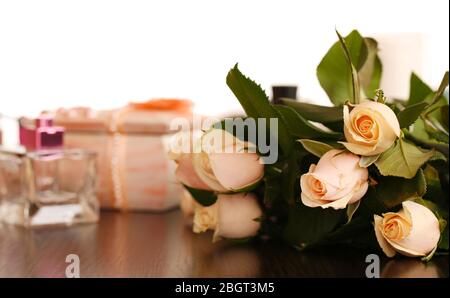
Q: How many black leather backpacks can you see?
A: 0